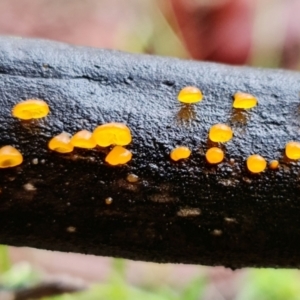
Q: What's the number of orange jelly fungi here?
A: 14